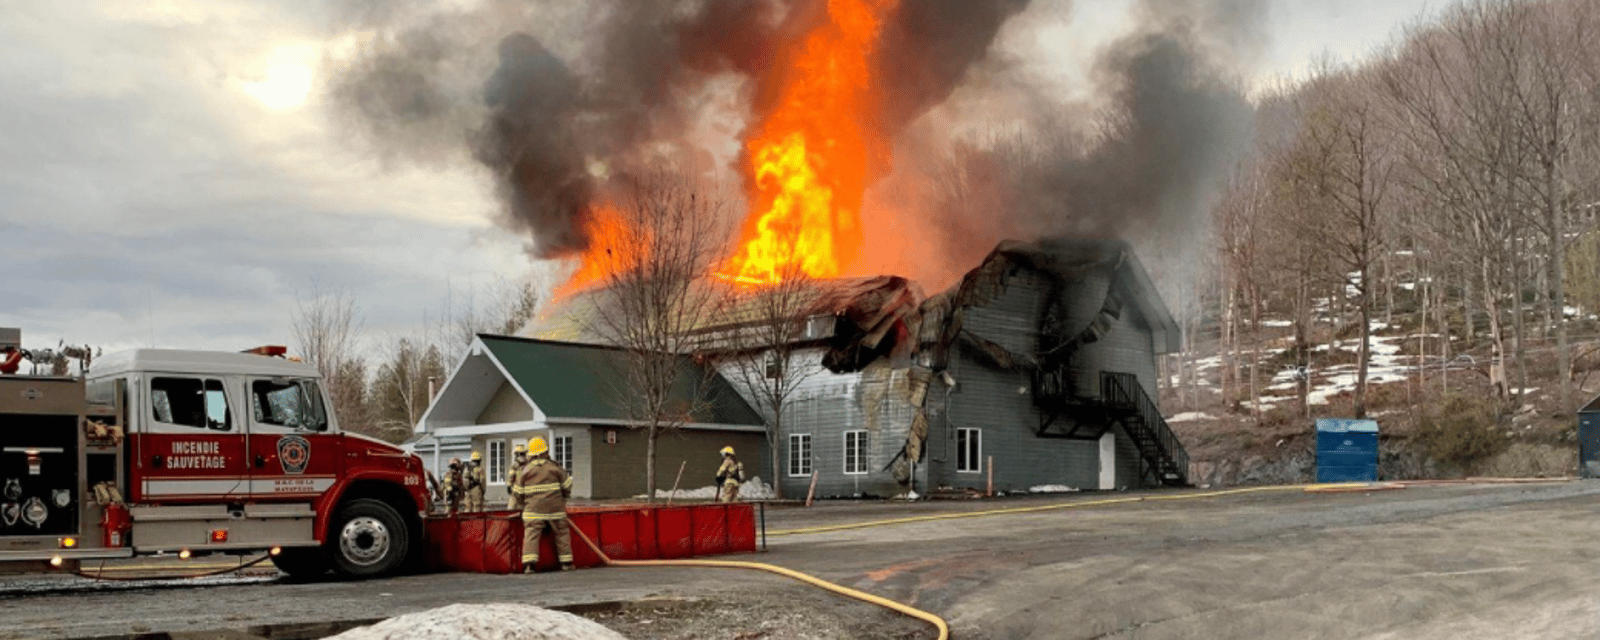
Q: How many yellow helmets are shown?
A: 4